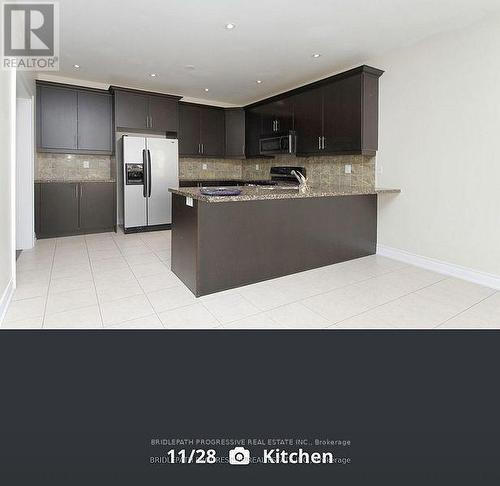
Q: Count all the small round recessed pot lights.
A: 6